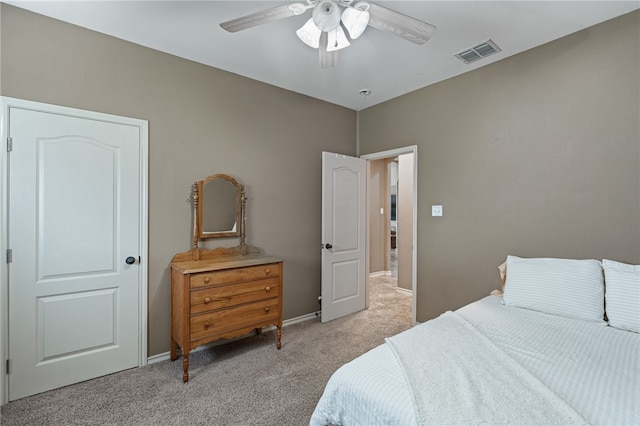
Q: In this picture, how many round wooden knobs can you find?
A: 6